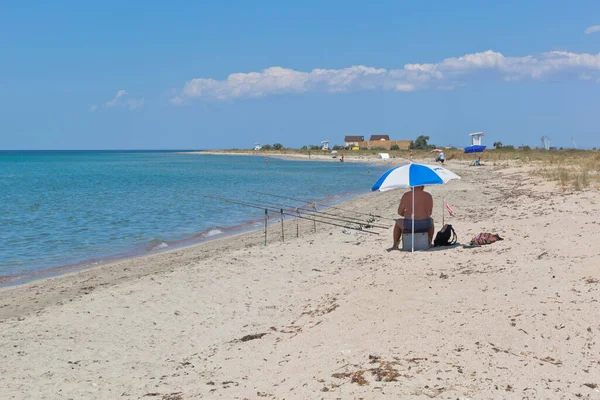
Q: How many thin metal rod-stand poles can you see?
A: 4